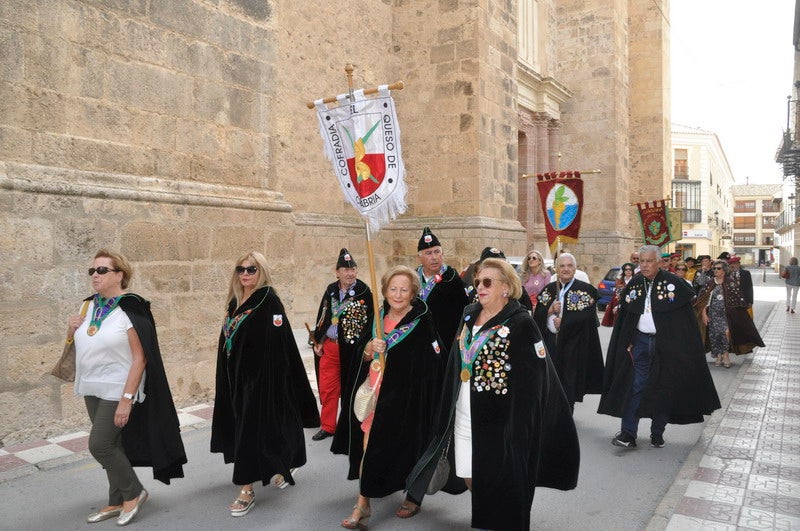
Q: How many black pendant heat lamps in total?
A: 0